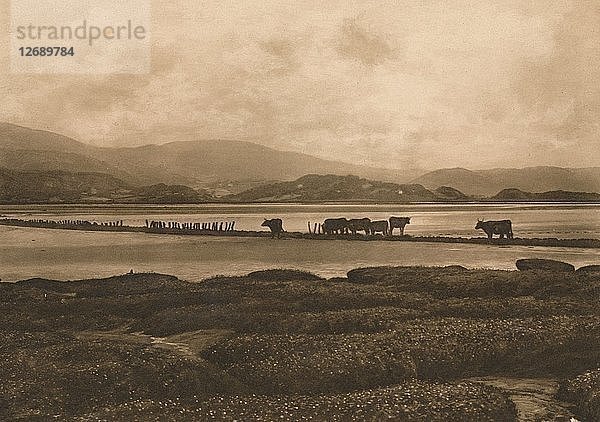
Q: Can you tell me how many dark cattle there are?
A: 6